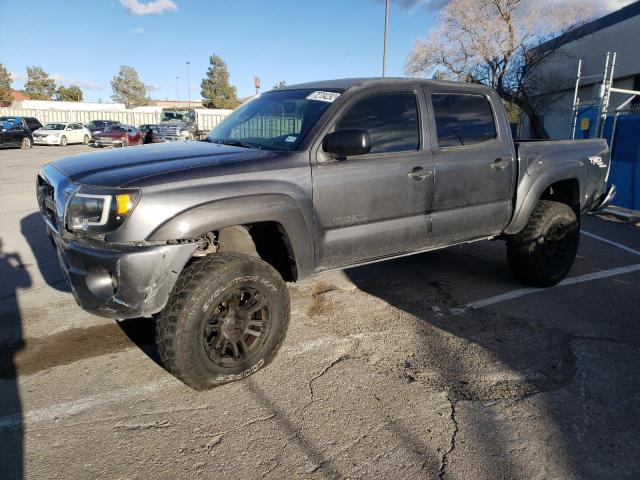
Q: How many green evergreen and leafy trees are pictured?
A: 5